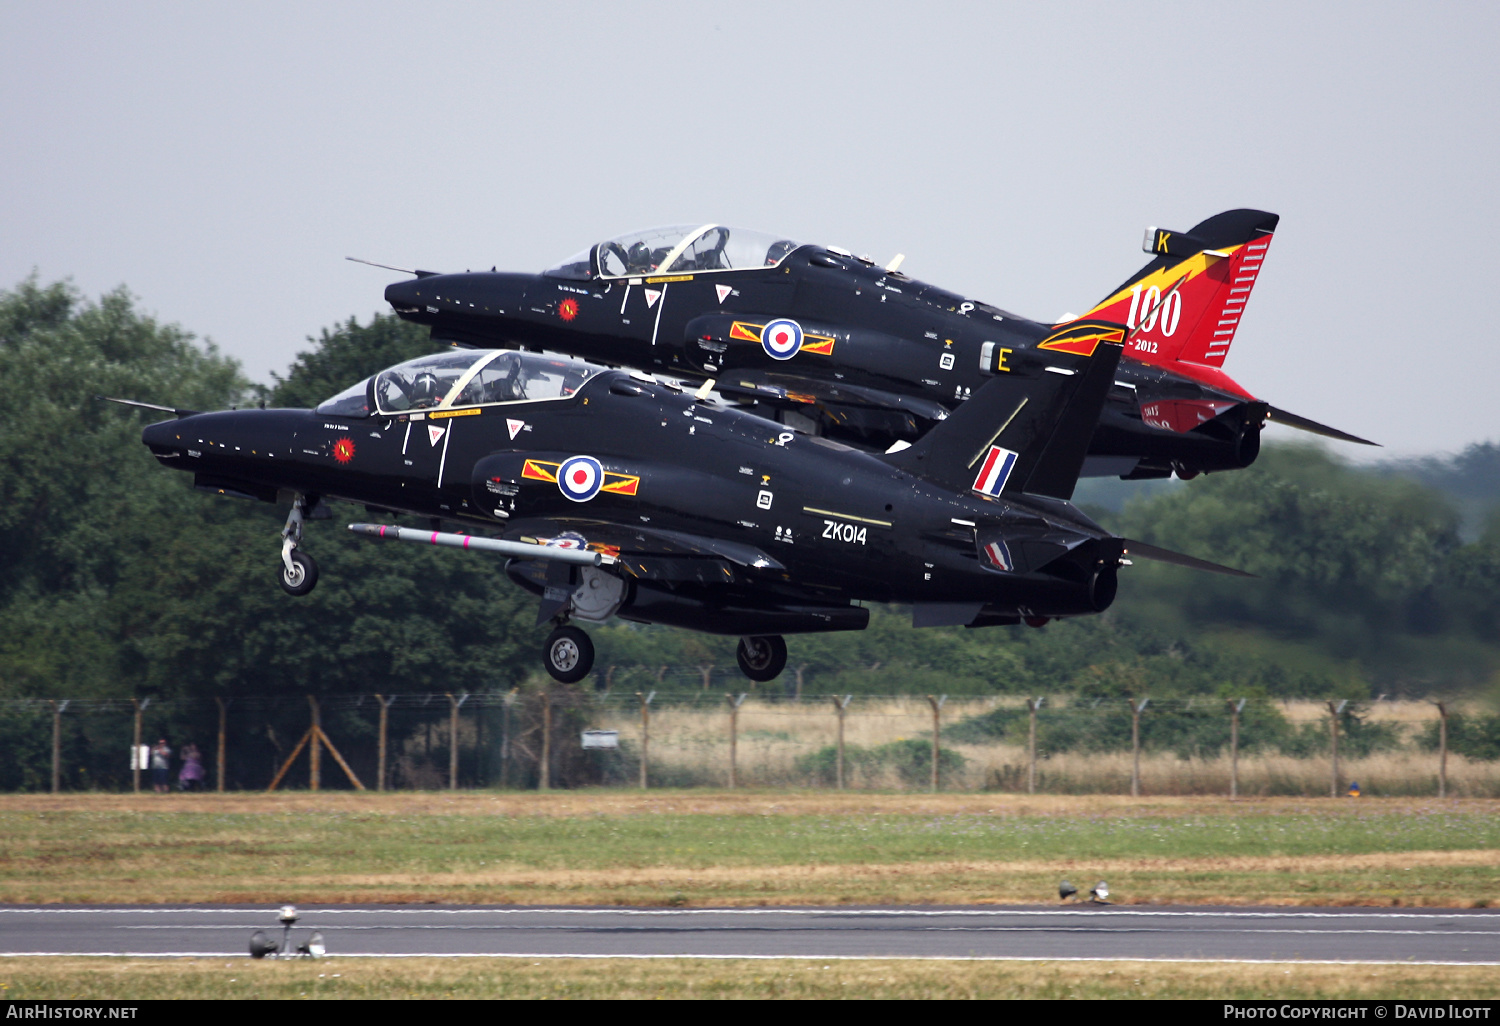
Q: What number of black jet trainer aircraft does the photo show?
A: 2